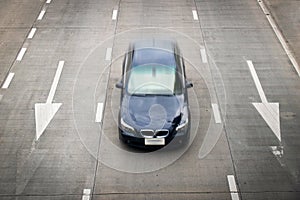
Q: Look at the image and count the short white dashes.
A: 13